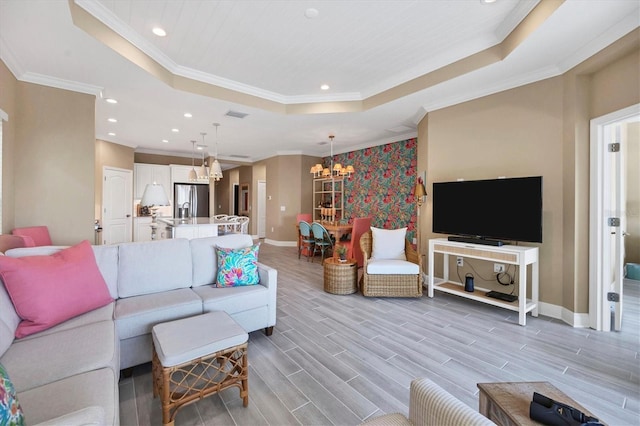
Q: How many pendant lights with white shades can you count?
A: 3